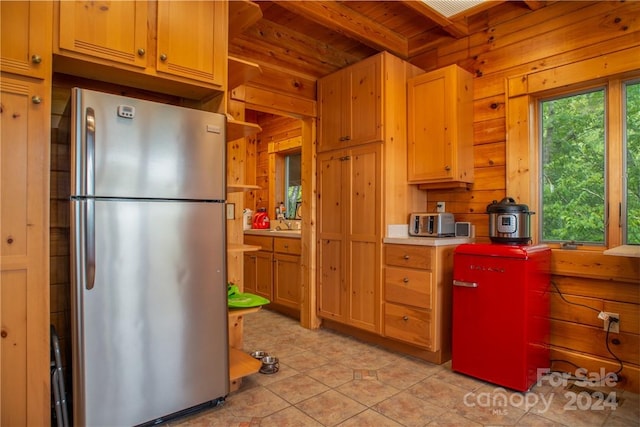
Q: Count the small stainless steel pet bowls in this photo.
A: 2